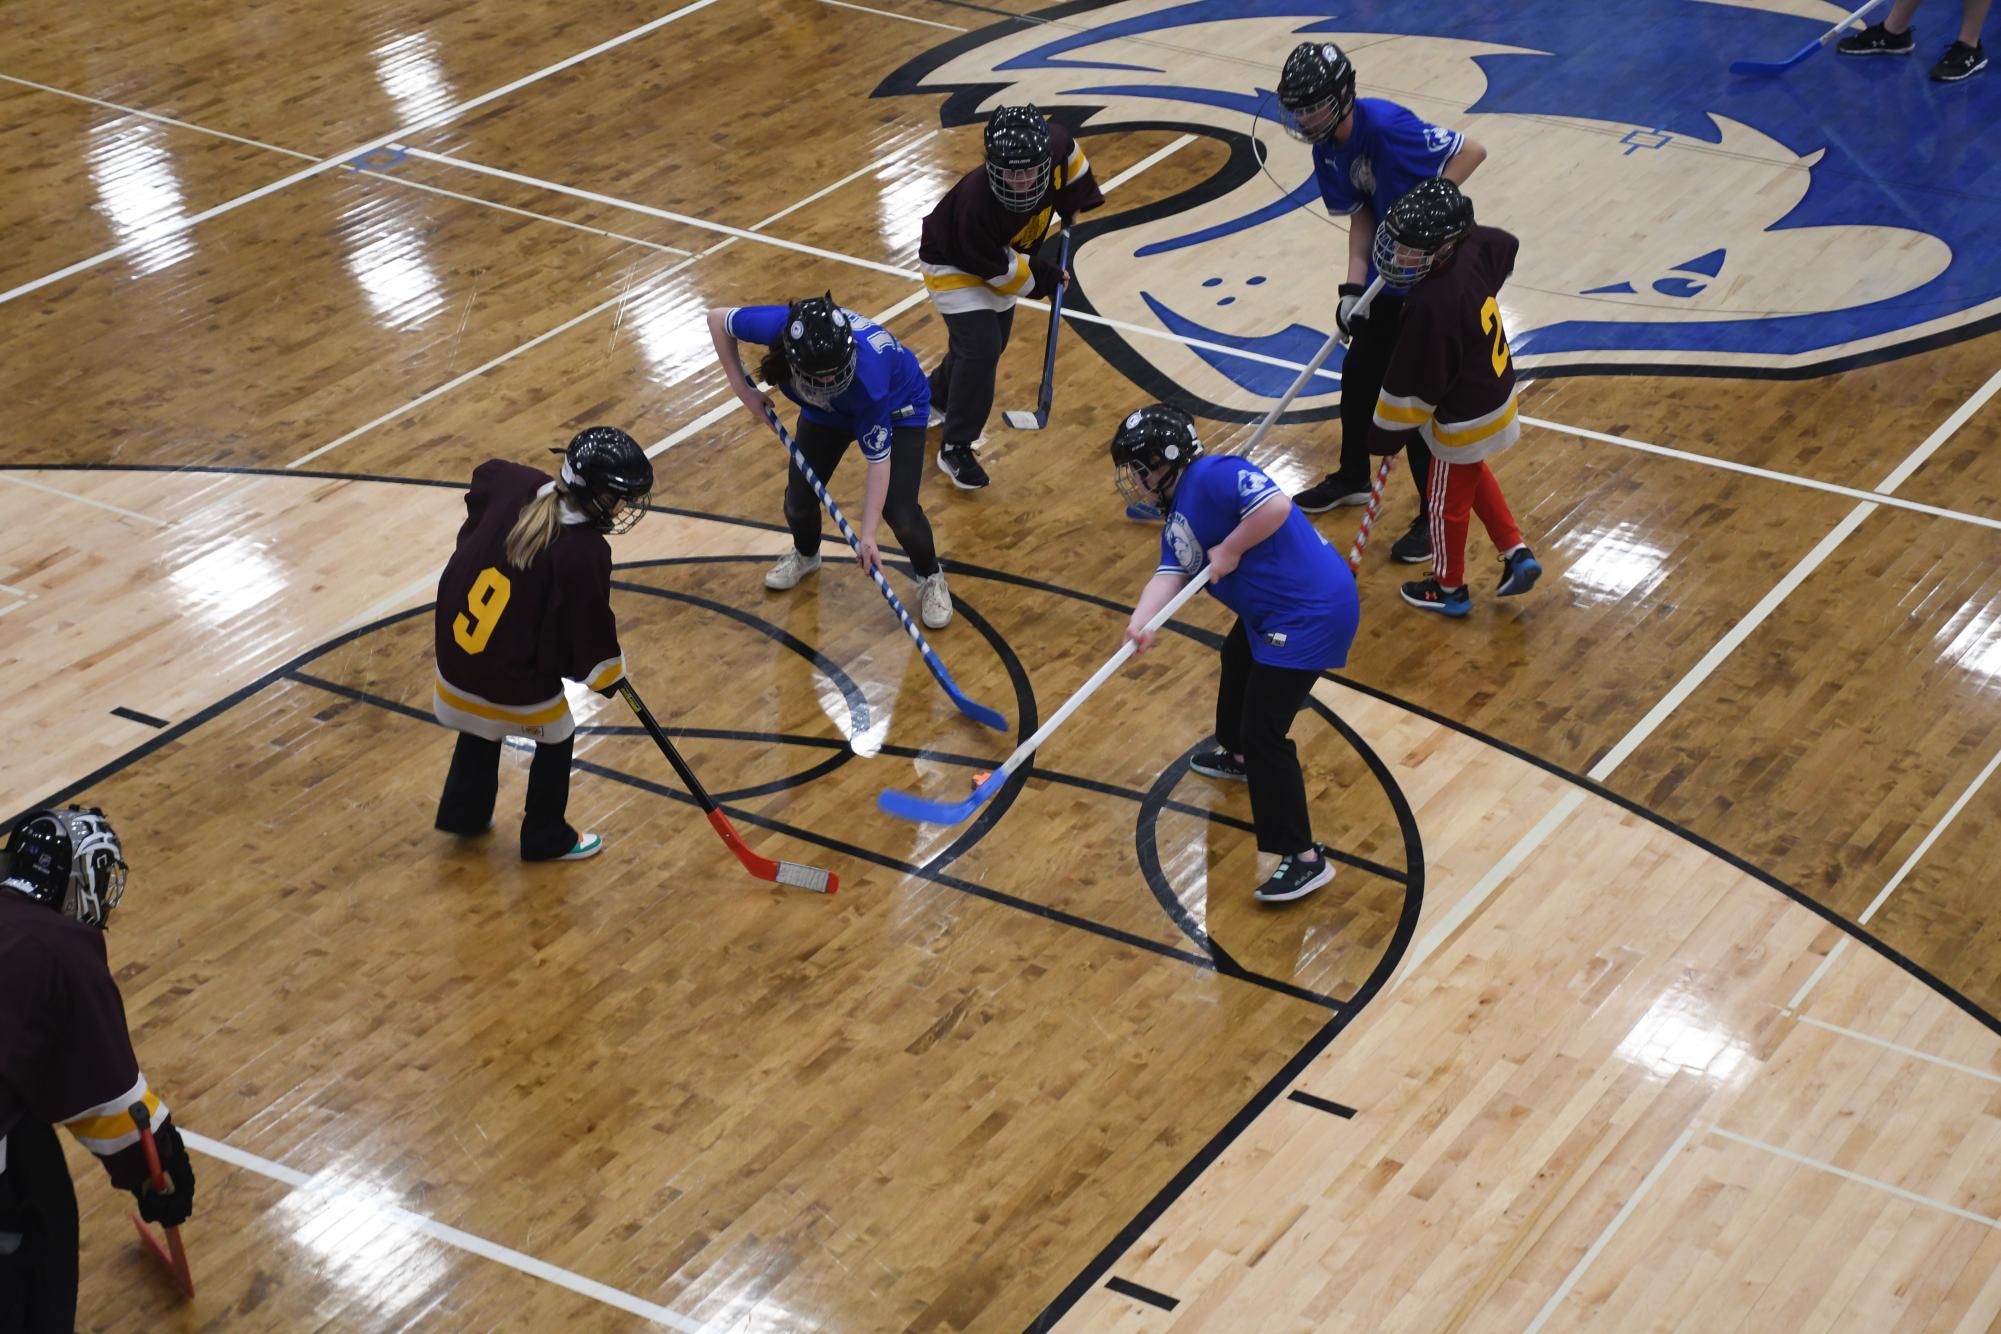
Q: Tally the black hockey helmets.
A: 7